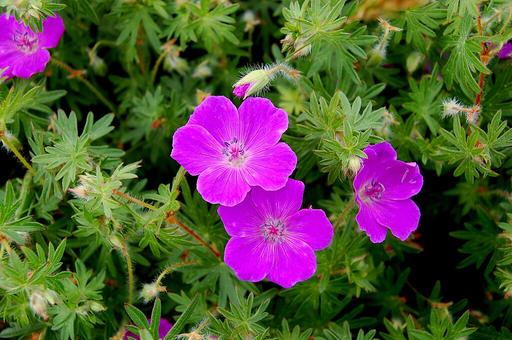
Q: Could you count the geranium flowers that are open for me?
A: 4